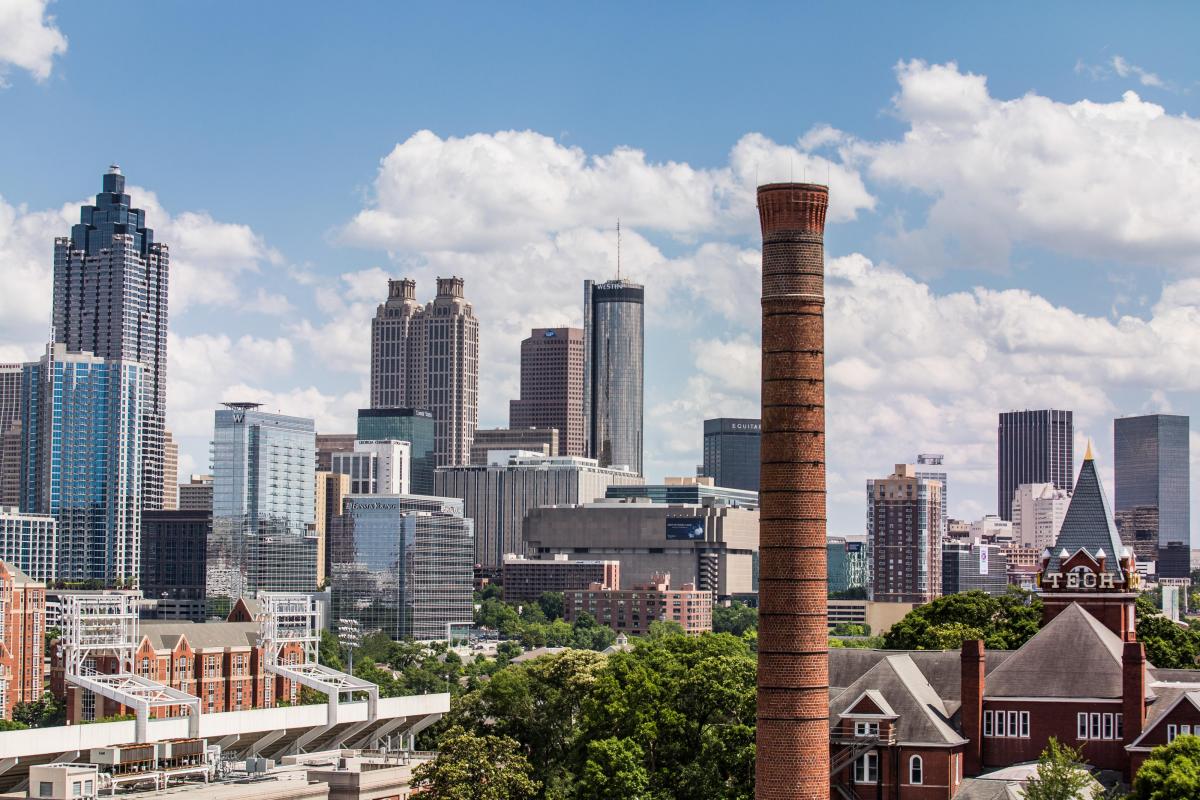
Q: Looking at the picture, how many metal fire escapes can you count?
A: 1